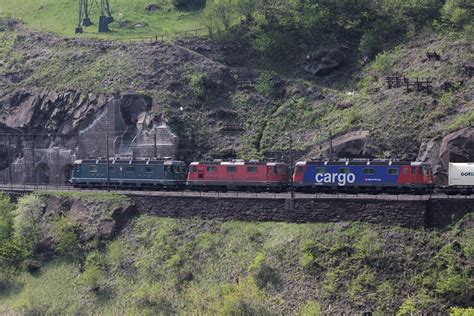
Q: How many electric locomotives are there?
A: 3